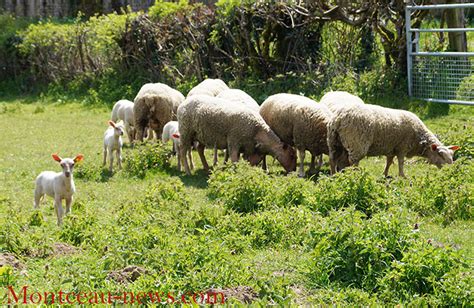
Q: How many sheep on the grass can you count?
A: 11